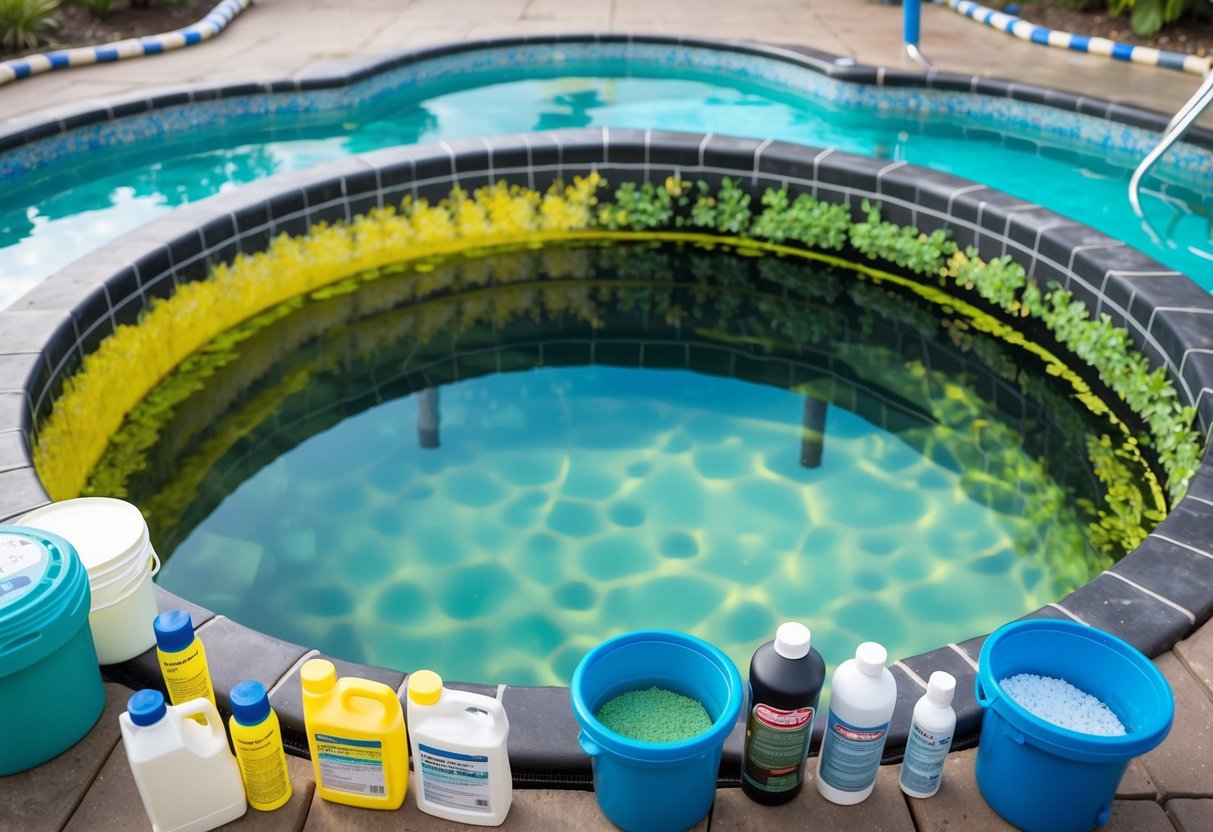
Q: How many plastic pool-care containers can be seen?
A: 12